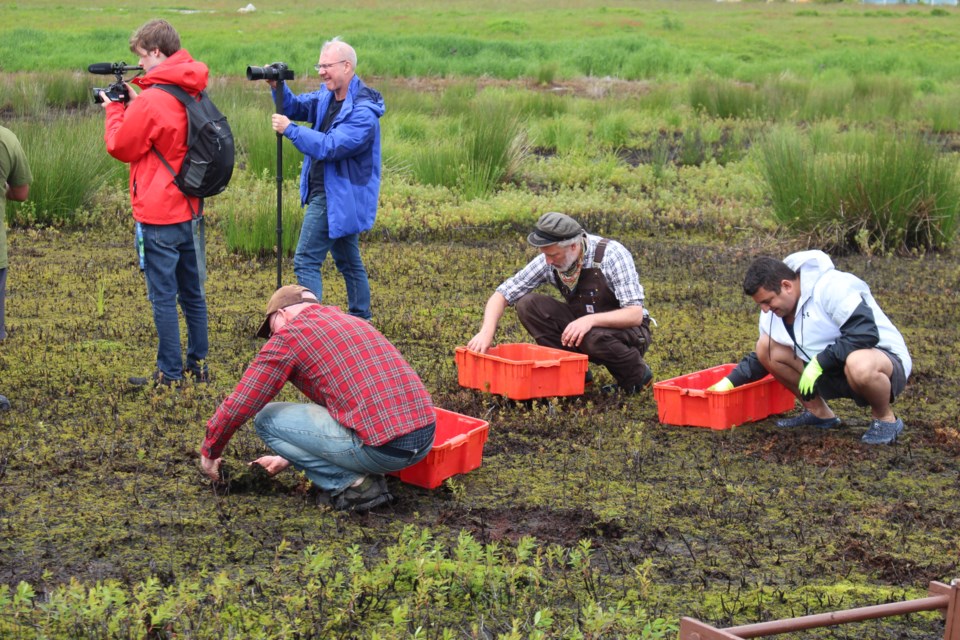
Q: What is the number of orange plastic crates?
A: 3